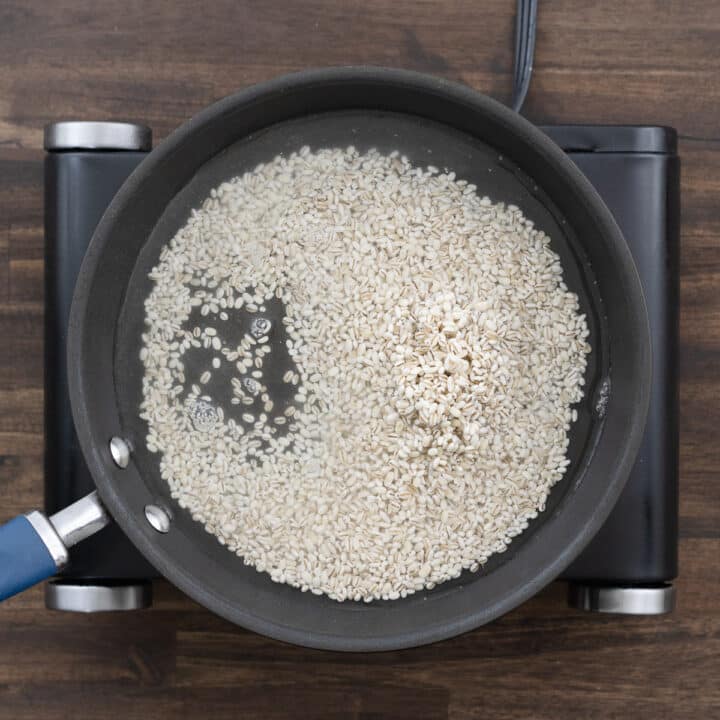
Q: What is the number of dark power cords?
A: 1